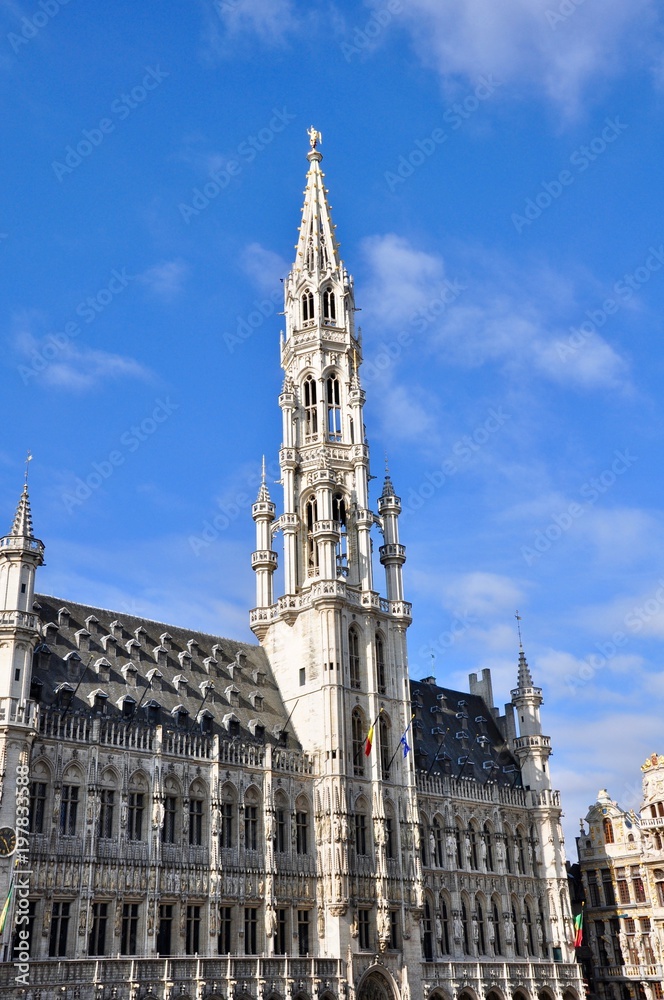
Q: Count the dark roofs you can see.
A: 2